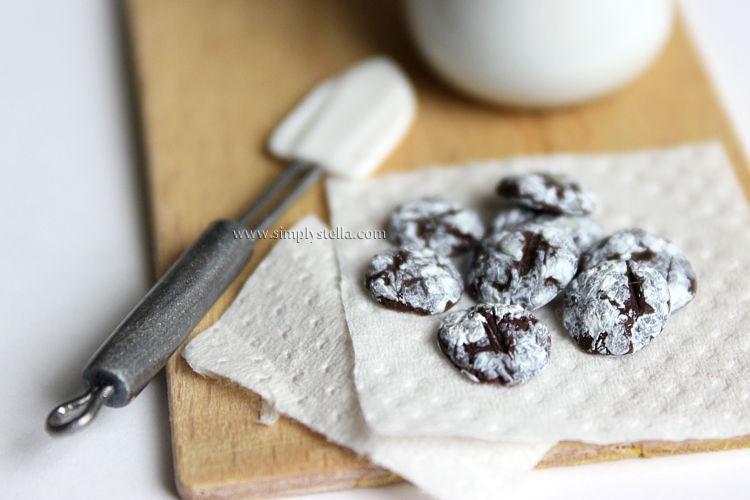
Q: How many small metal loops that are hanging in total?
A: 1